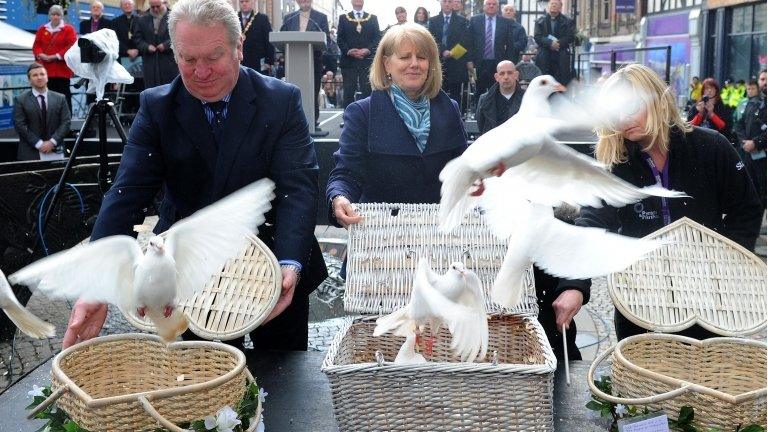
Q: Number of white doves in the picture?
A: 6